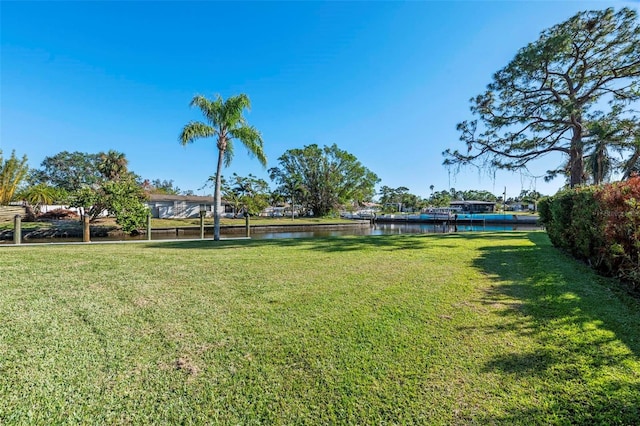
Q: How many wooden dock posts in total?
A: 5